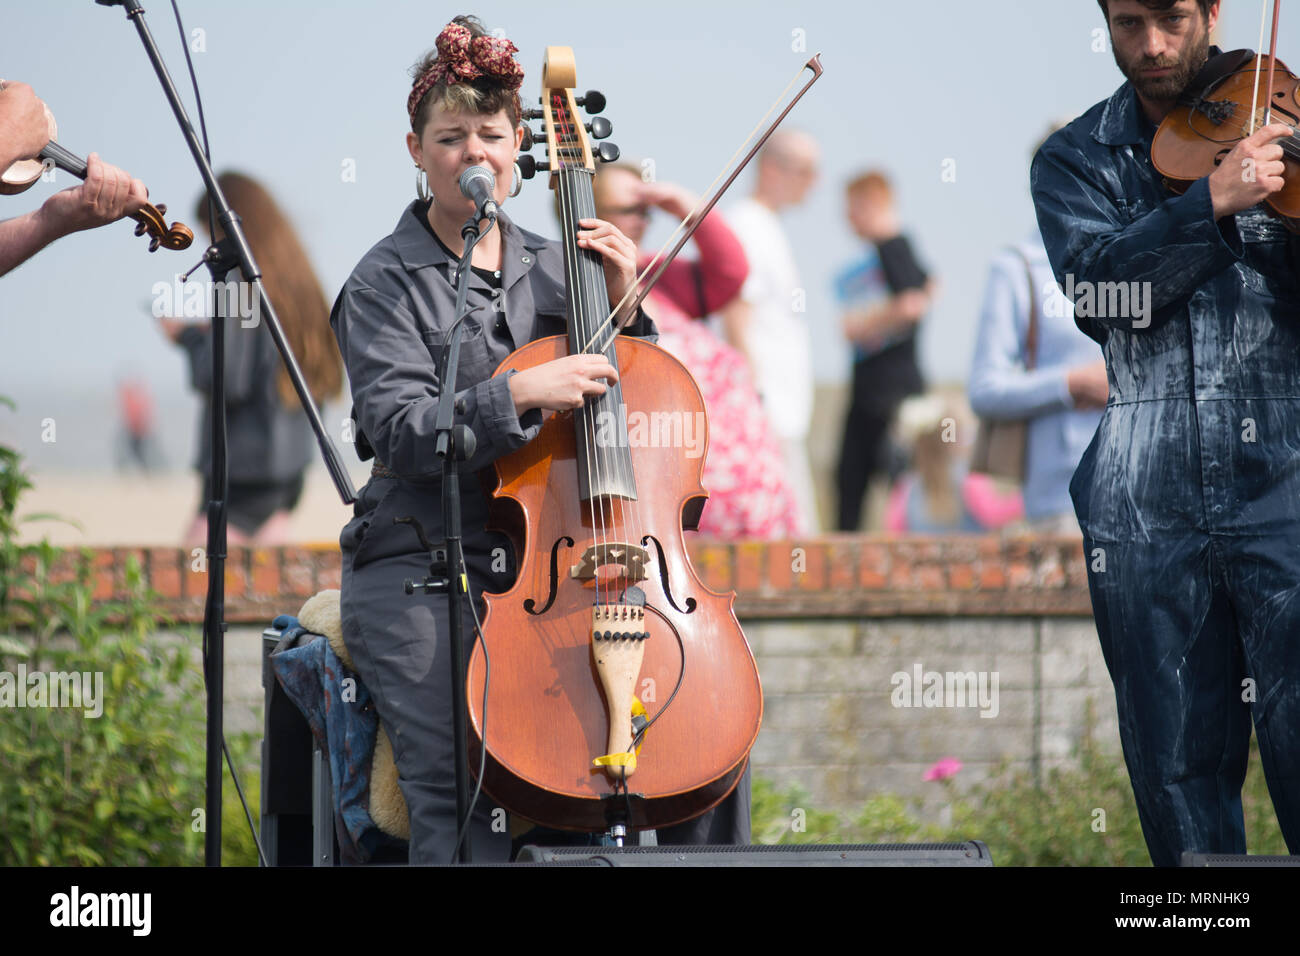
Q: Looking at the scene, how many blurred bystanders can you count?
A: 7